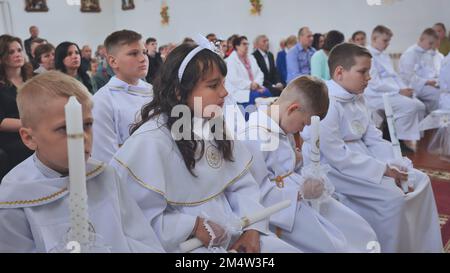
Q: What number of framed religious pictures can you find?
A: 3